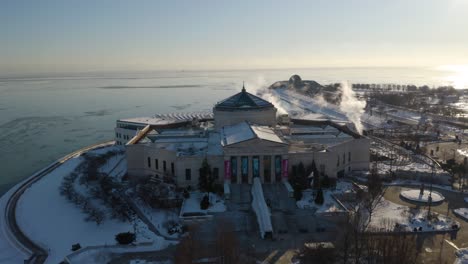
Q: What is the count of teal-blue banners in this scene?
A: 4